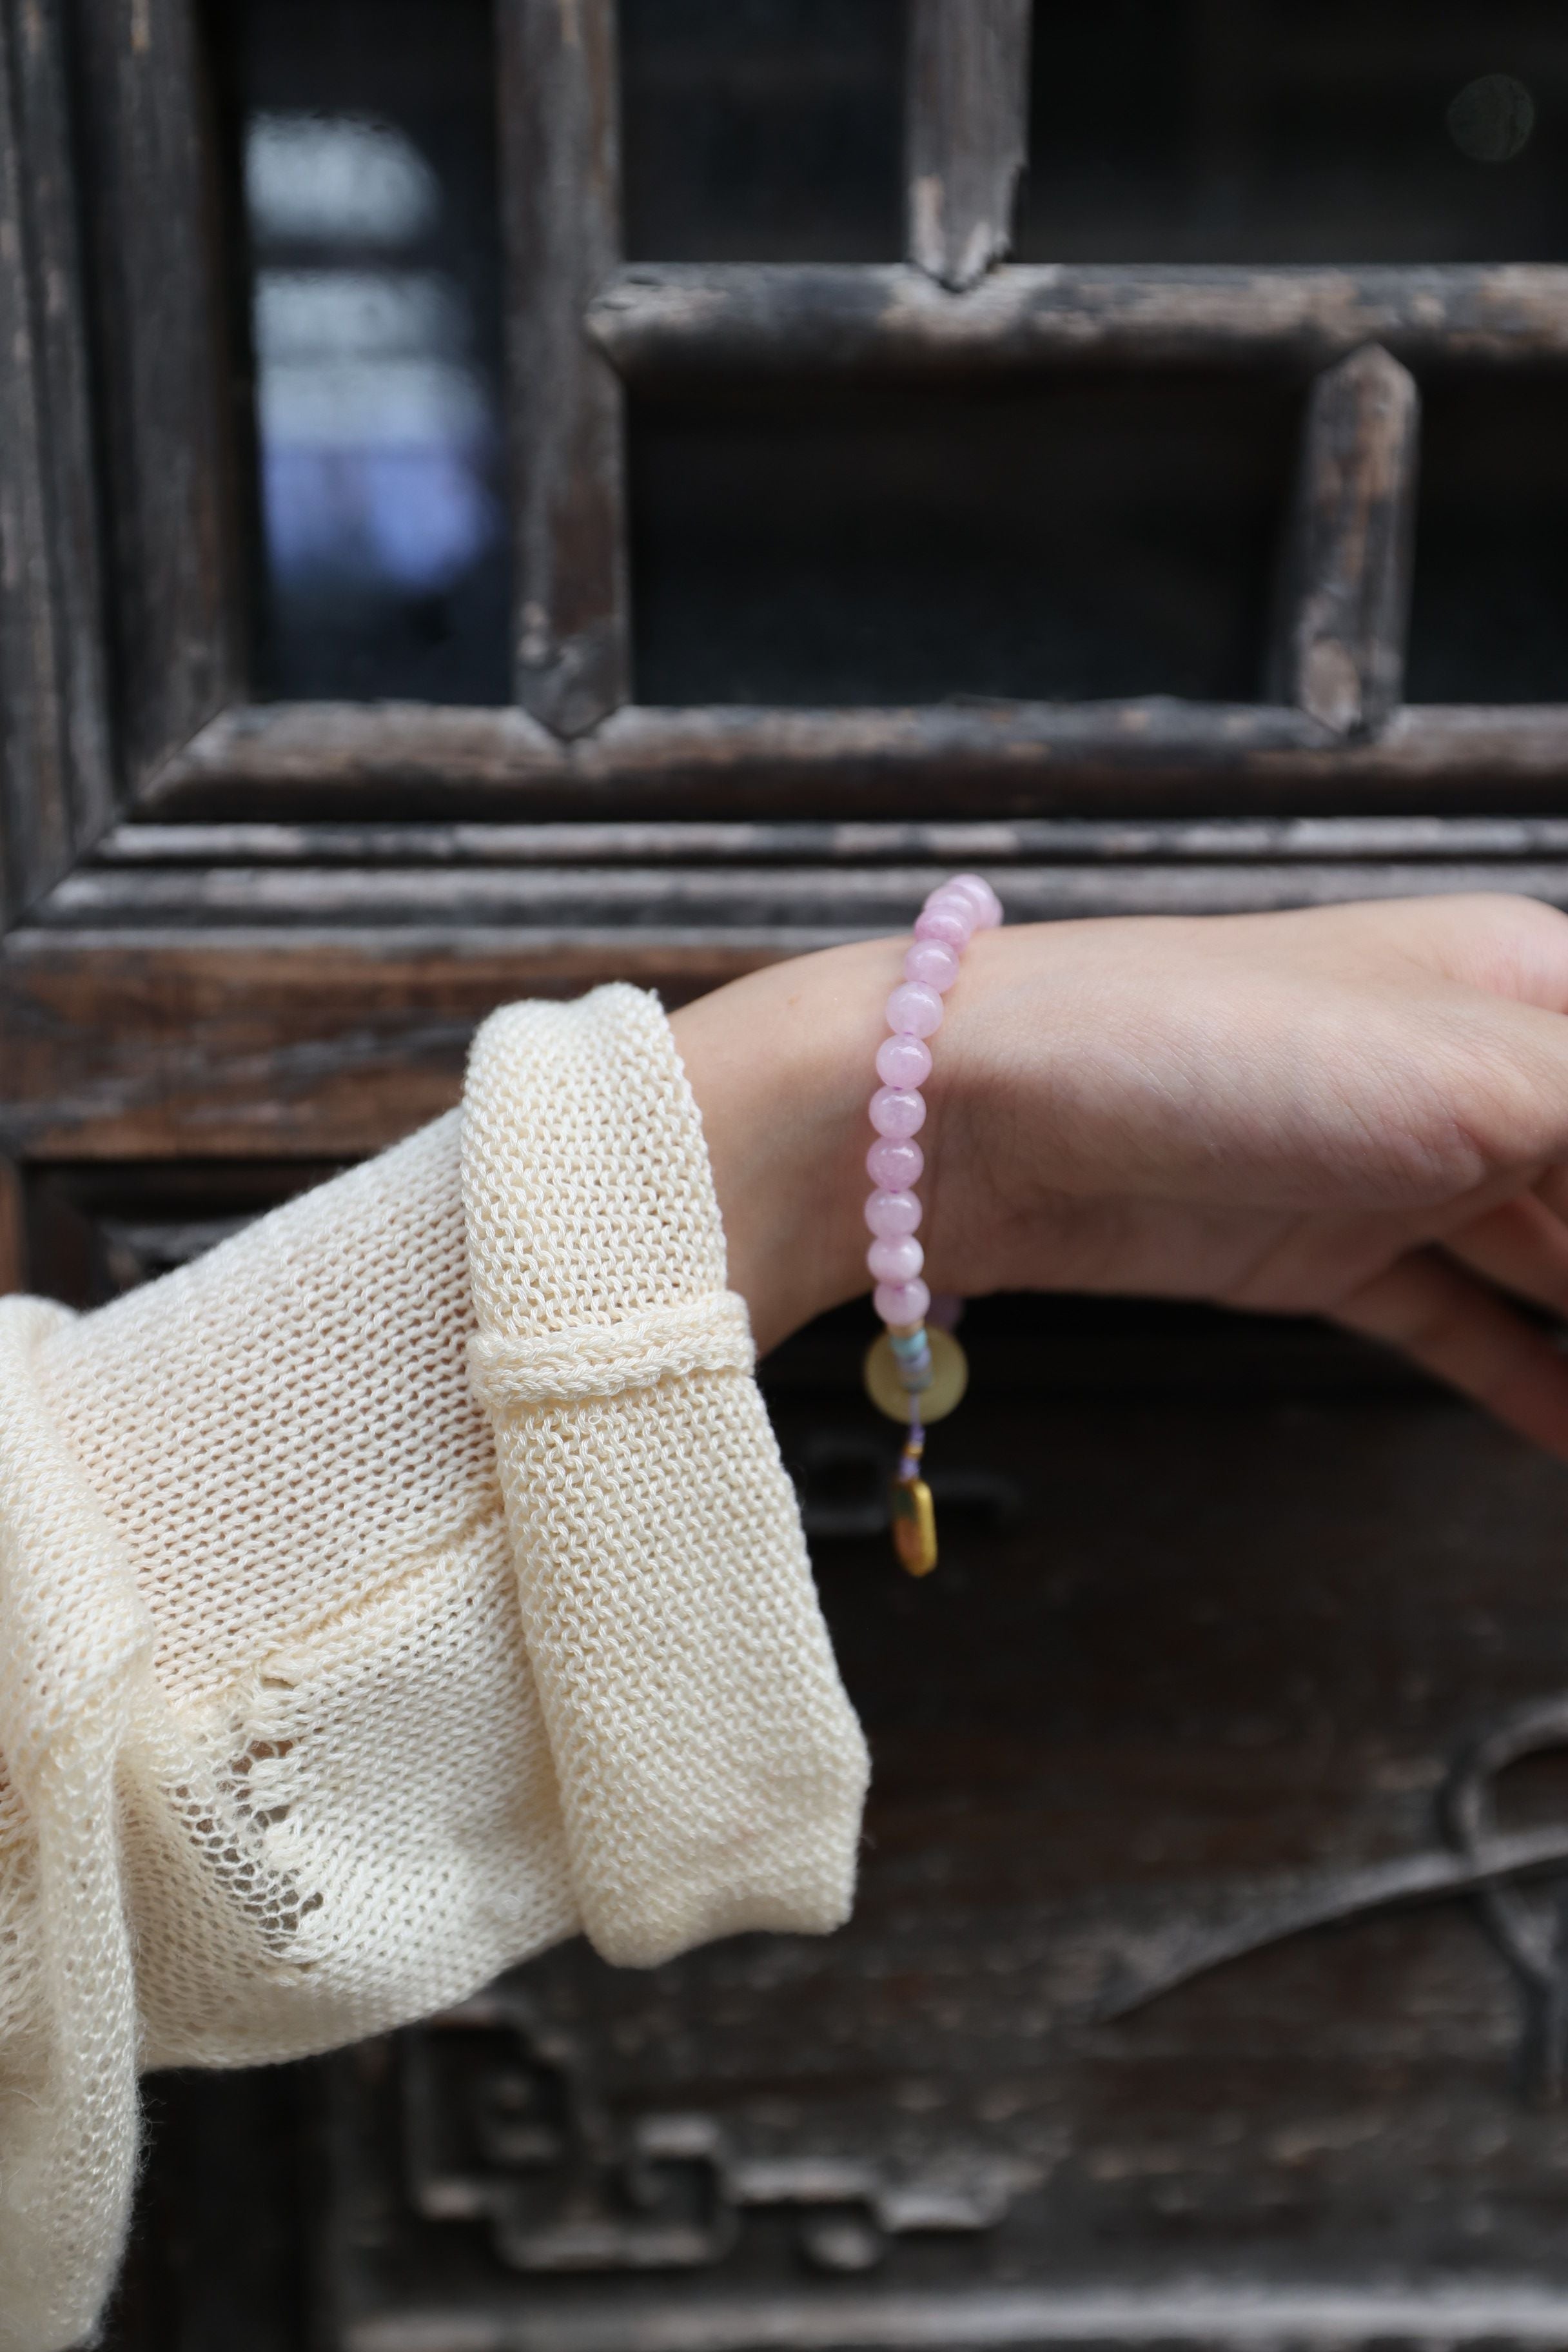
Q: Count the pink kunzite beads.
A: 12